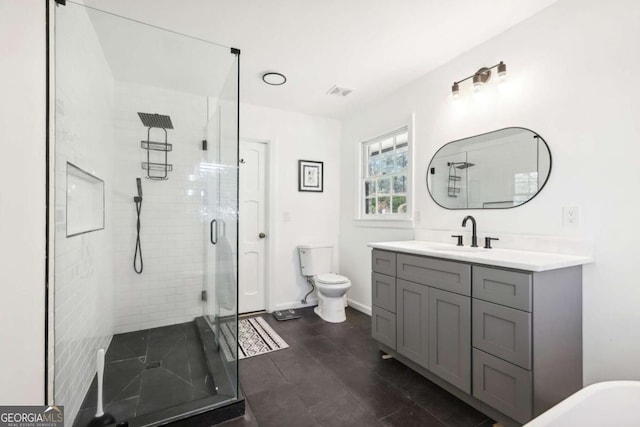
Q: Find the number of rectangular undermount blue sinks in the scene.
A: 0